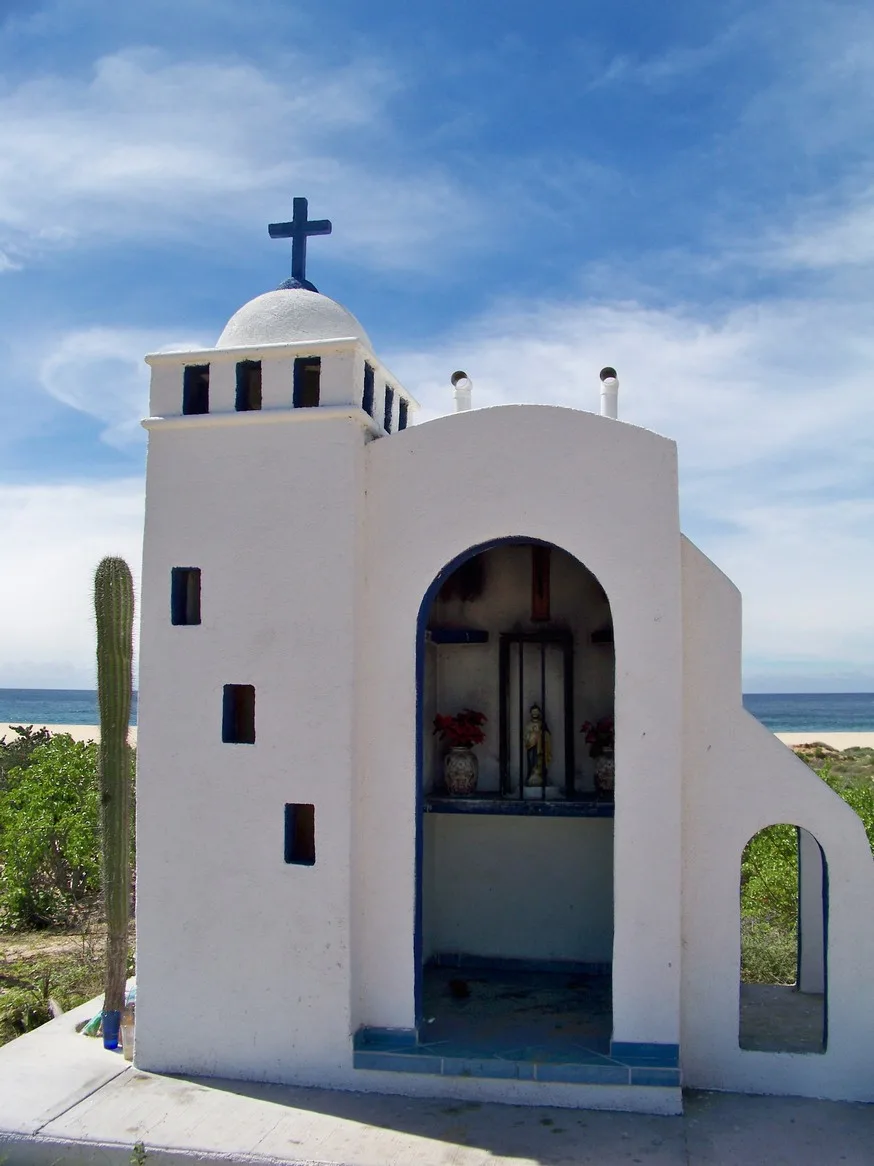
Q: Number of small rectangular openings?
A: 9